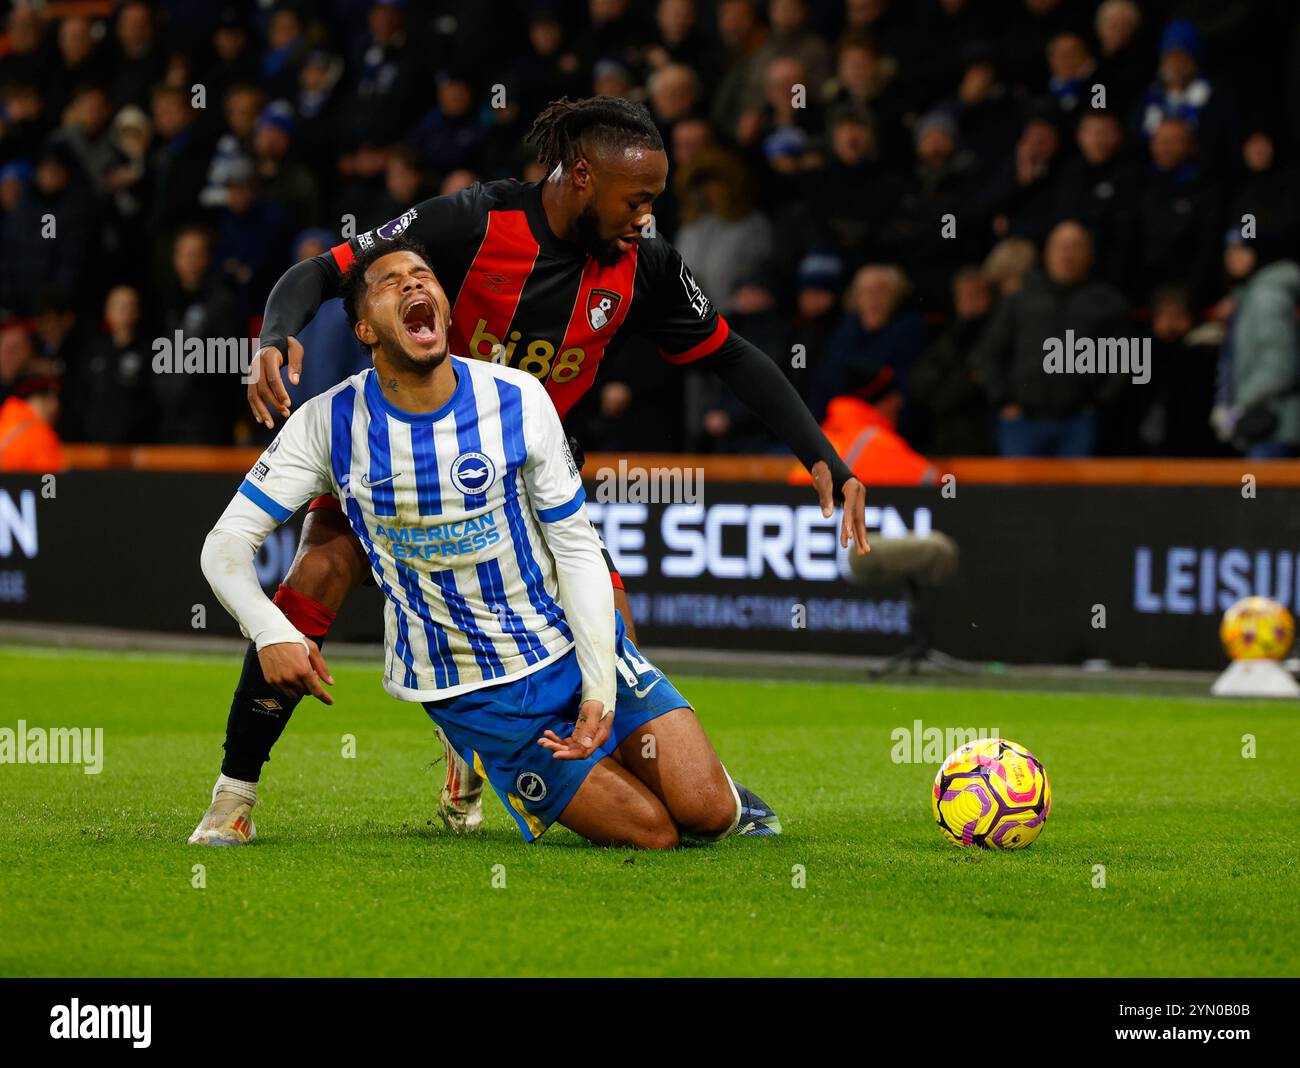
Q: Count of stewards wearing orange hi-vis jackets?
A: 2